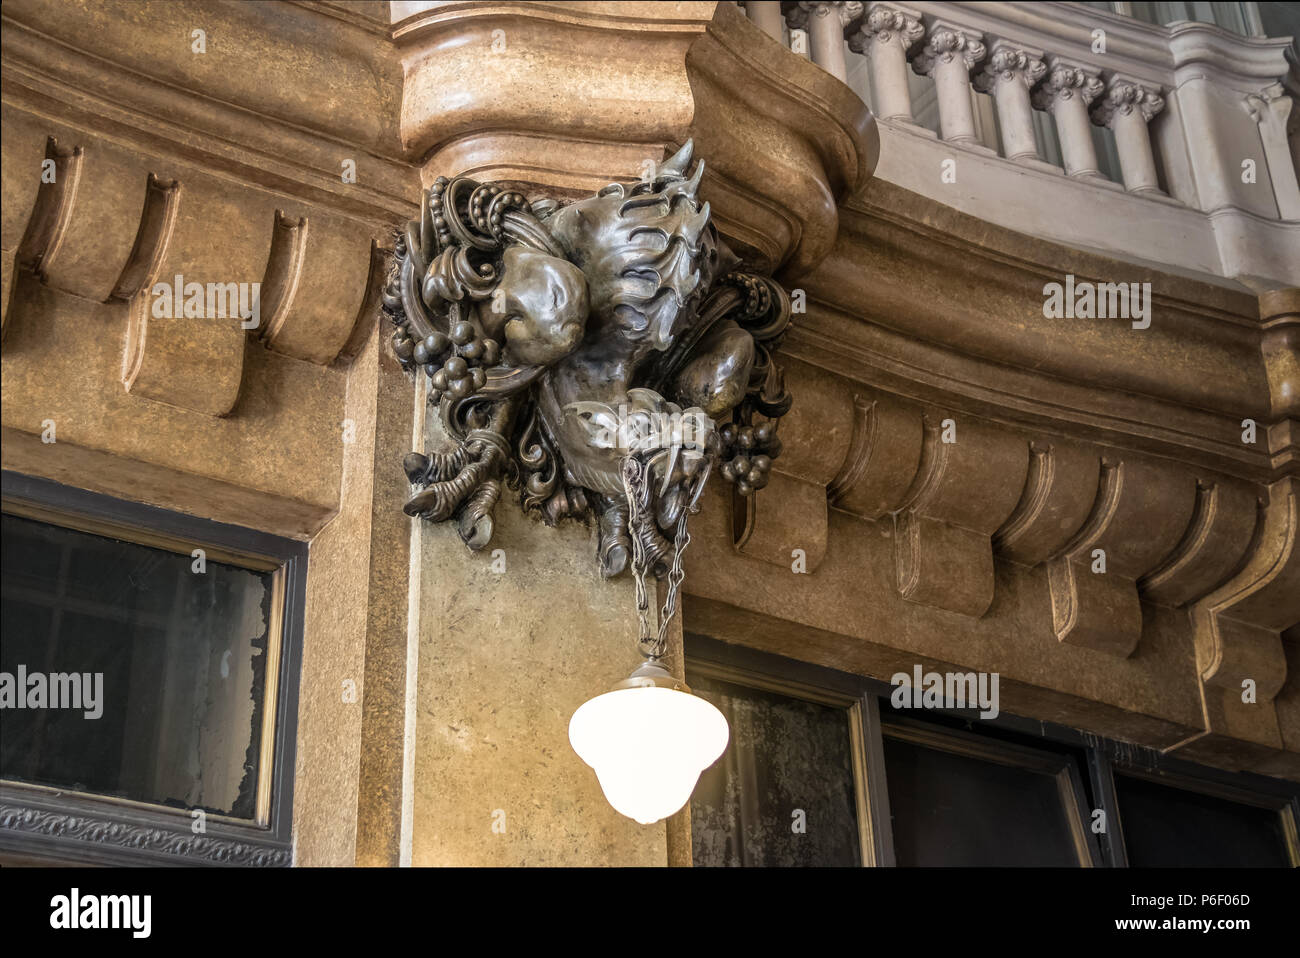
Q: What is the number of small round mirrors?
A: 0